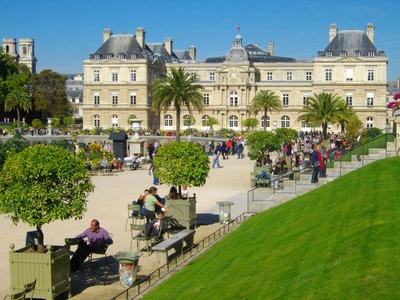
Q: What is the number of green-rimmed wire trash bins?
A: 2